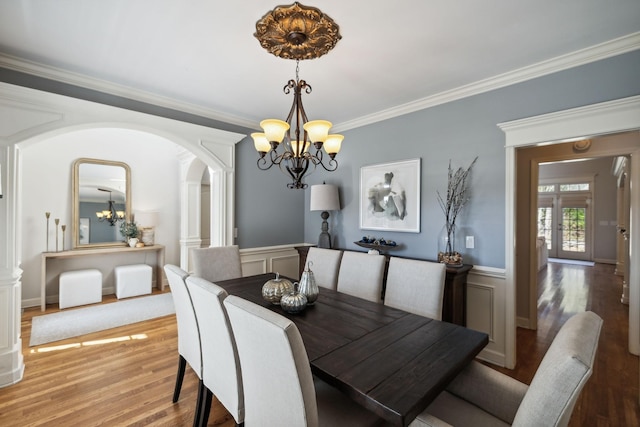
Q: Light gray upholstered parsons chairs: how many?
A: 8